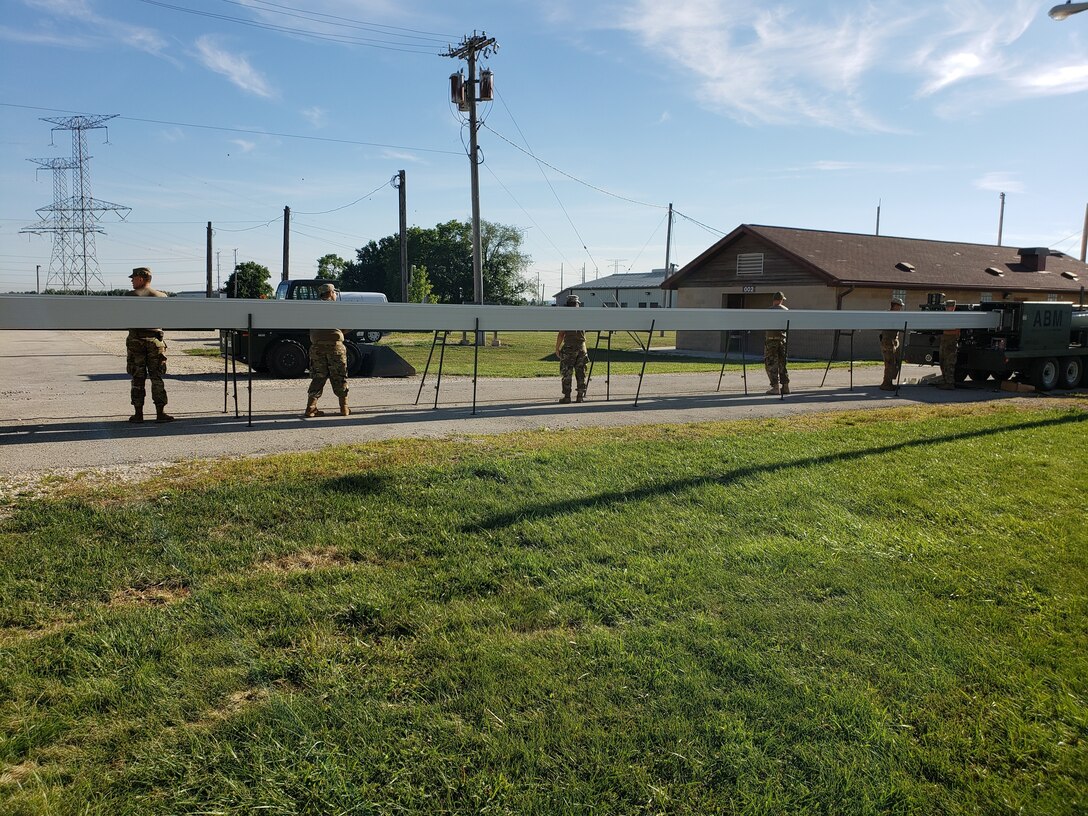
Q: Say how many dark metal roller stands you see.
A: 5